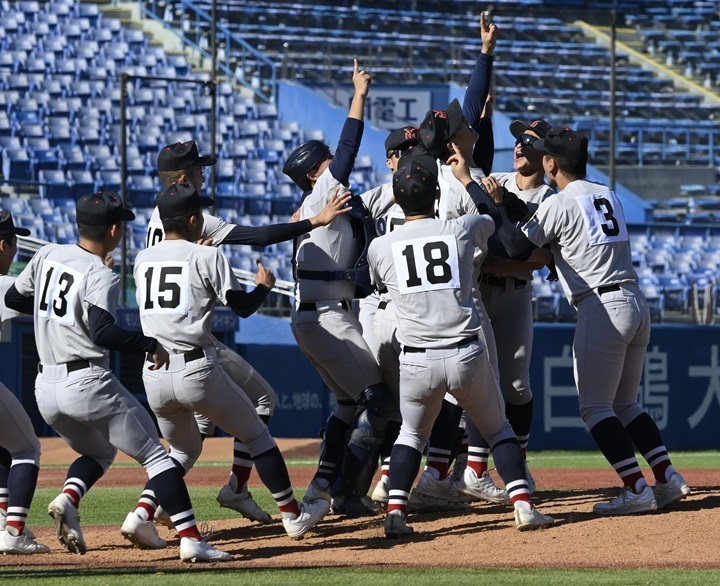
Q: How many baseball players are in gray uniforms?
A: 11